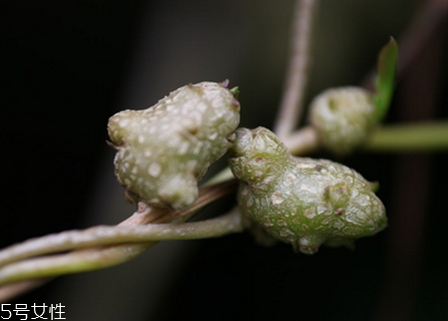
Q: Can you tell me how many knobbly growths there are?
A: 3